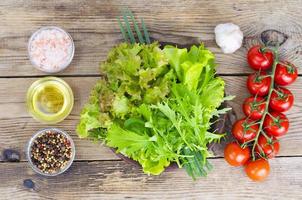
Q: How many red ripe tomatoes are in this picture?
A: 10